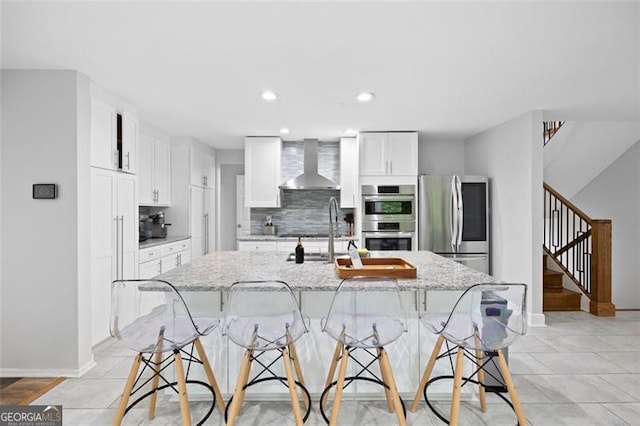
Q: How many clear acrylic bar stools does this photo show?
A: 4